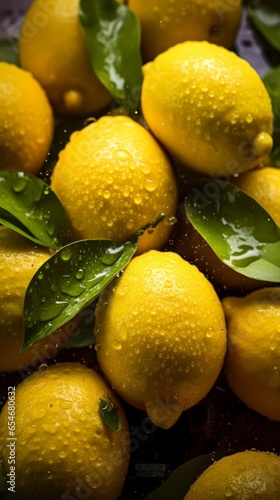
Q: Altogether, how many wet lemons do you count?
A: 11